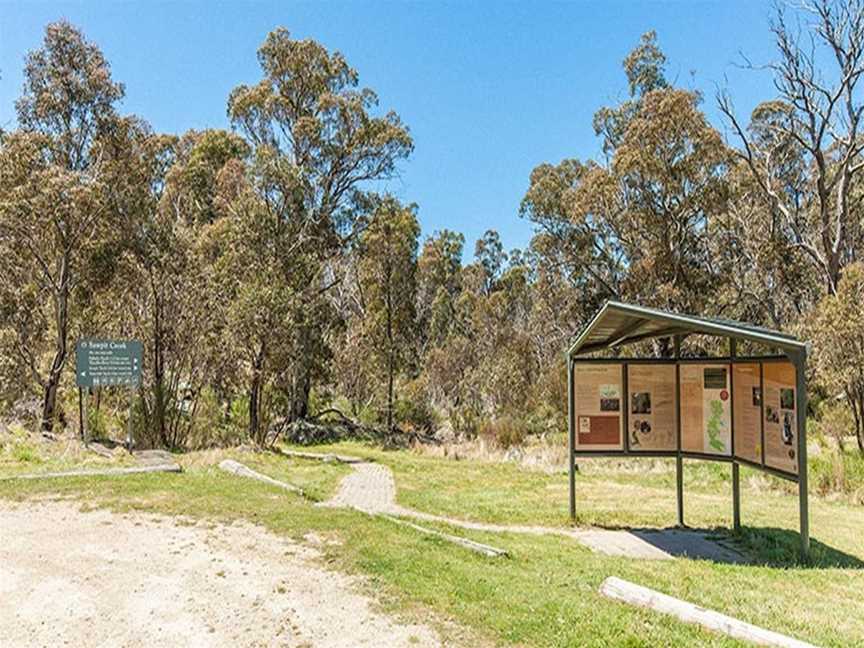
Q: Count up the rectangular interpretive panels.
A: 5